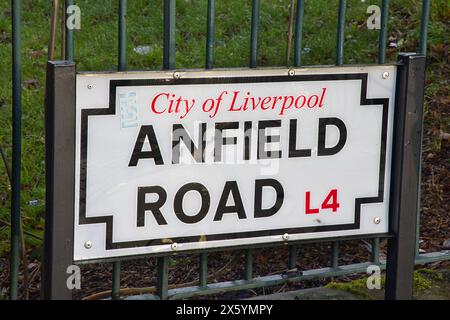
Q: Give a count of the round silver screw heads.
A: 8